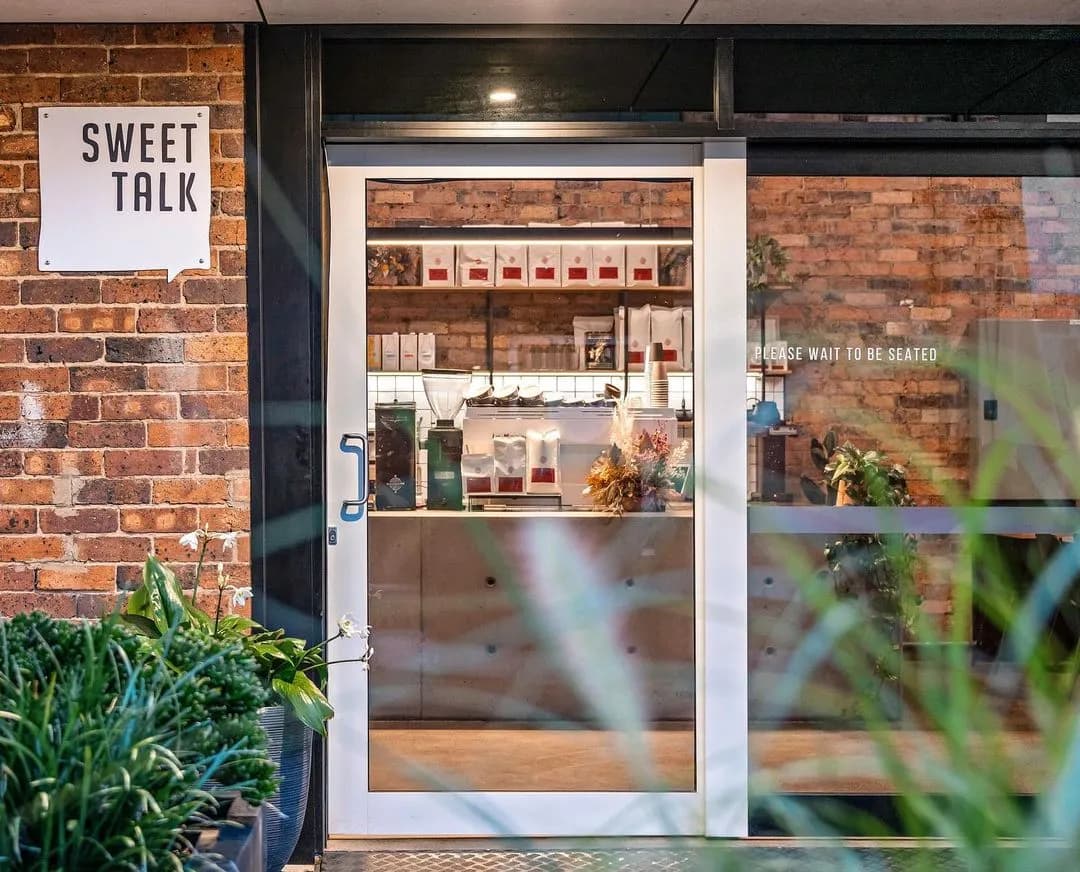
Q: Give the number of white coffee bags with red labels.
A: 12